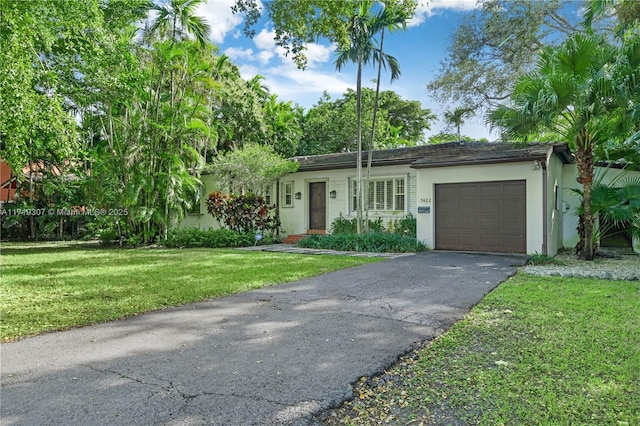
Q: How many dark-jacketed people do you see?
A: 0